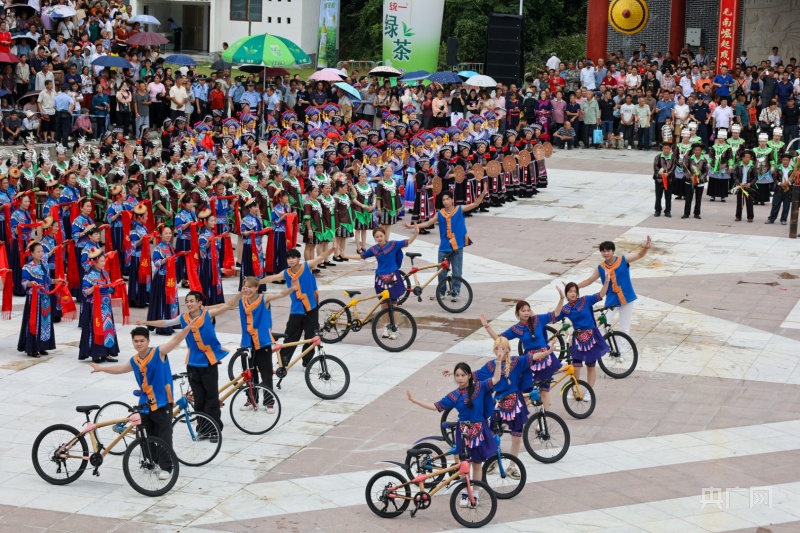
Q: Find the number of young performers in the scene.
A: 11